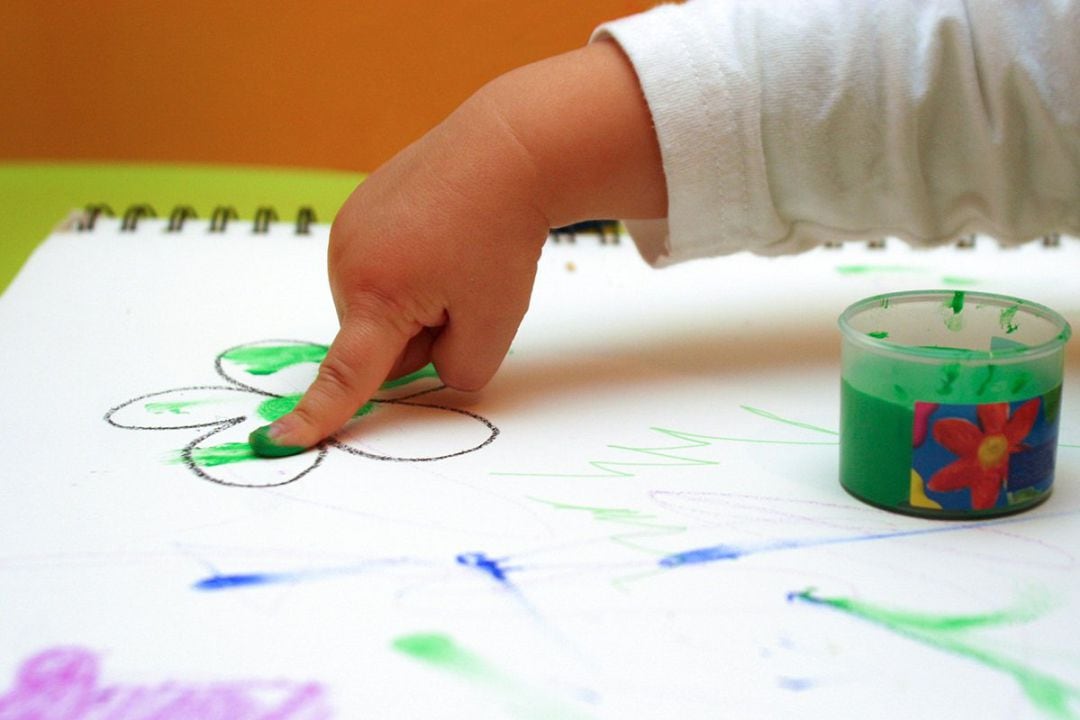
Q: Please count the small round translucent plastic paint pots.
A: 1